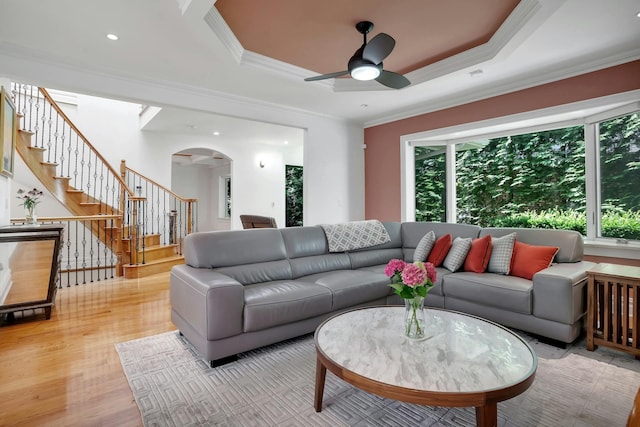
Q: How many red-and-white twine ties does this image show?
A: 0